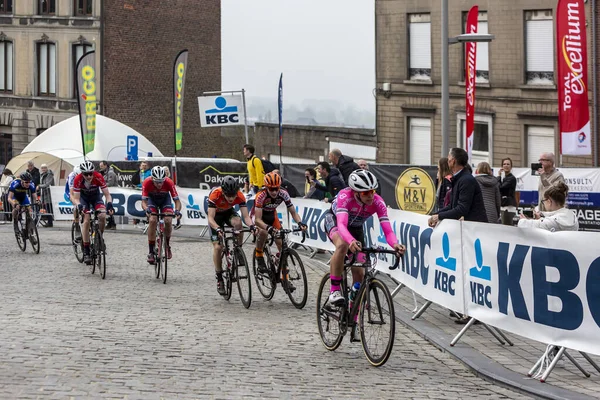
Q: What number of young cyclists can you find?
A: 7